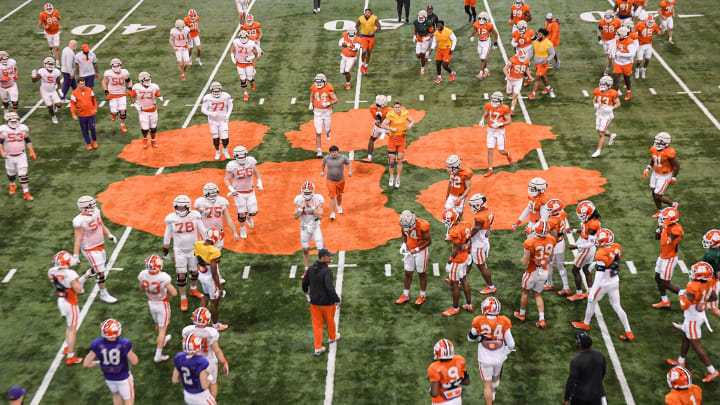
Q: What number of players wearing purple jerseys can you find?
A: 2